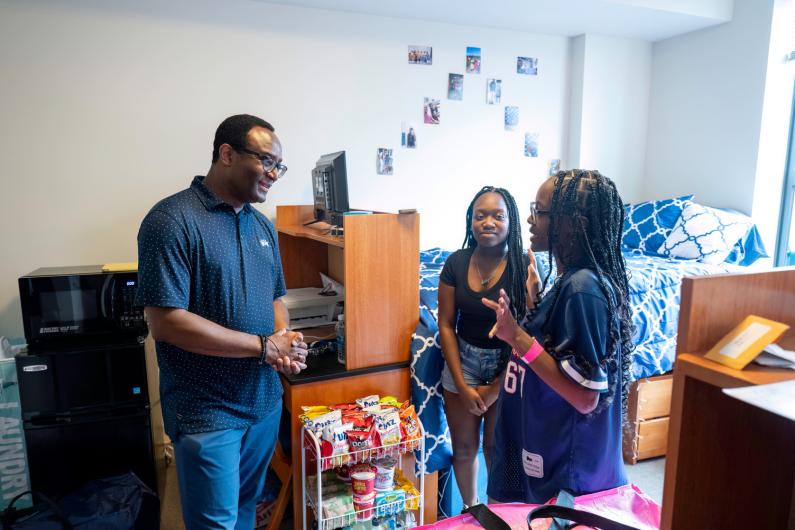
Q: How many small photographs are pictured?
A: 11